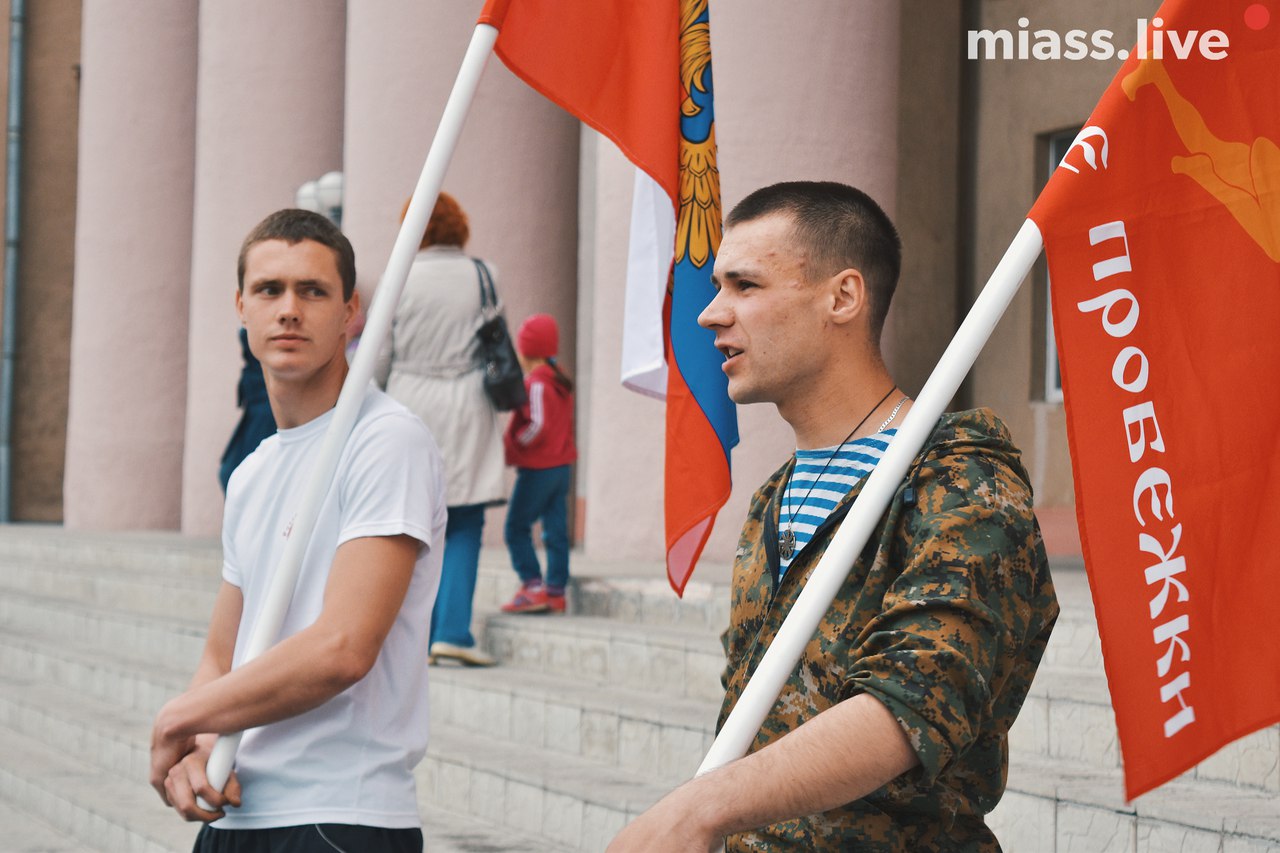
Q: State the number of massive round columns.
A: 4